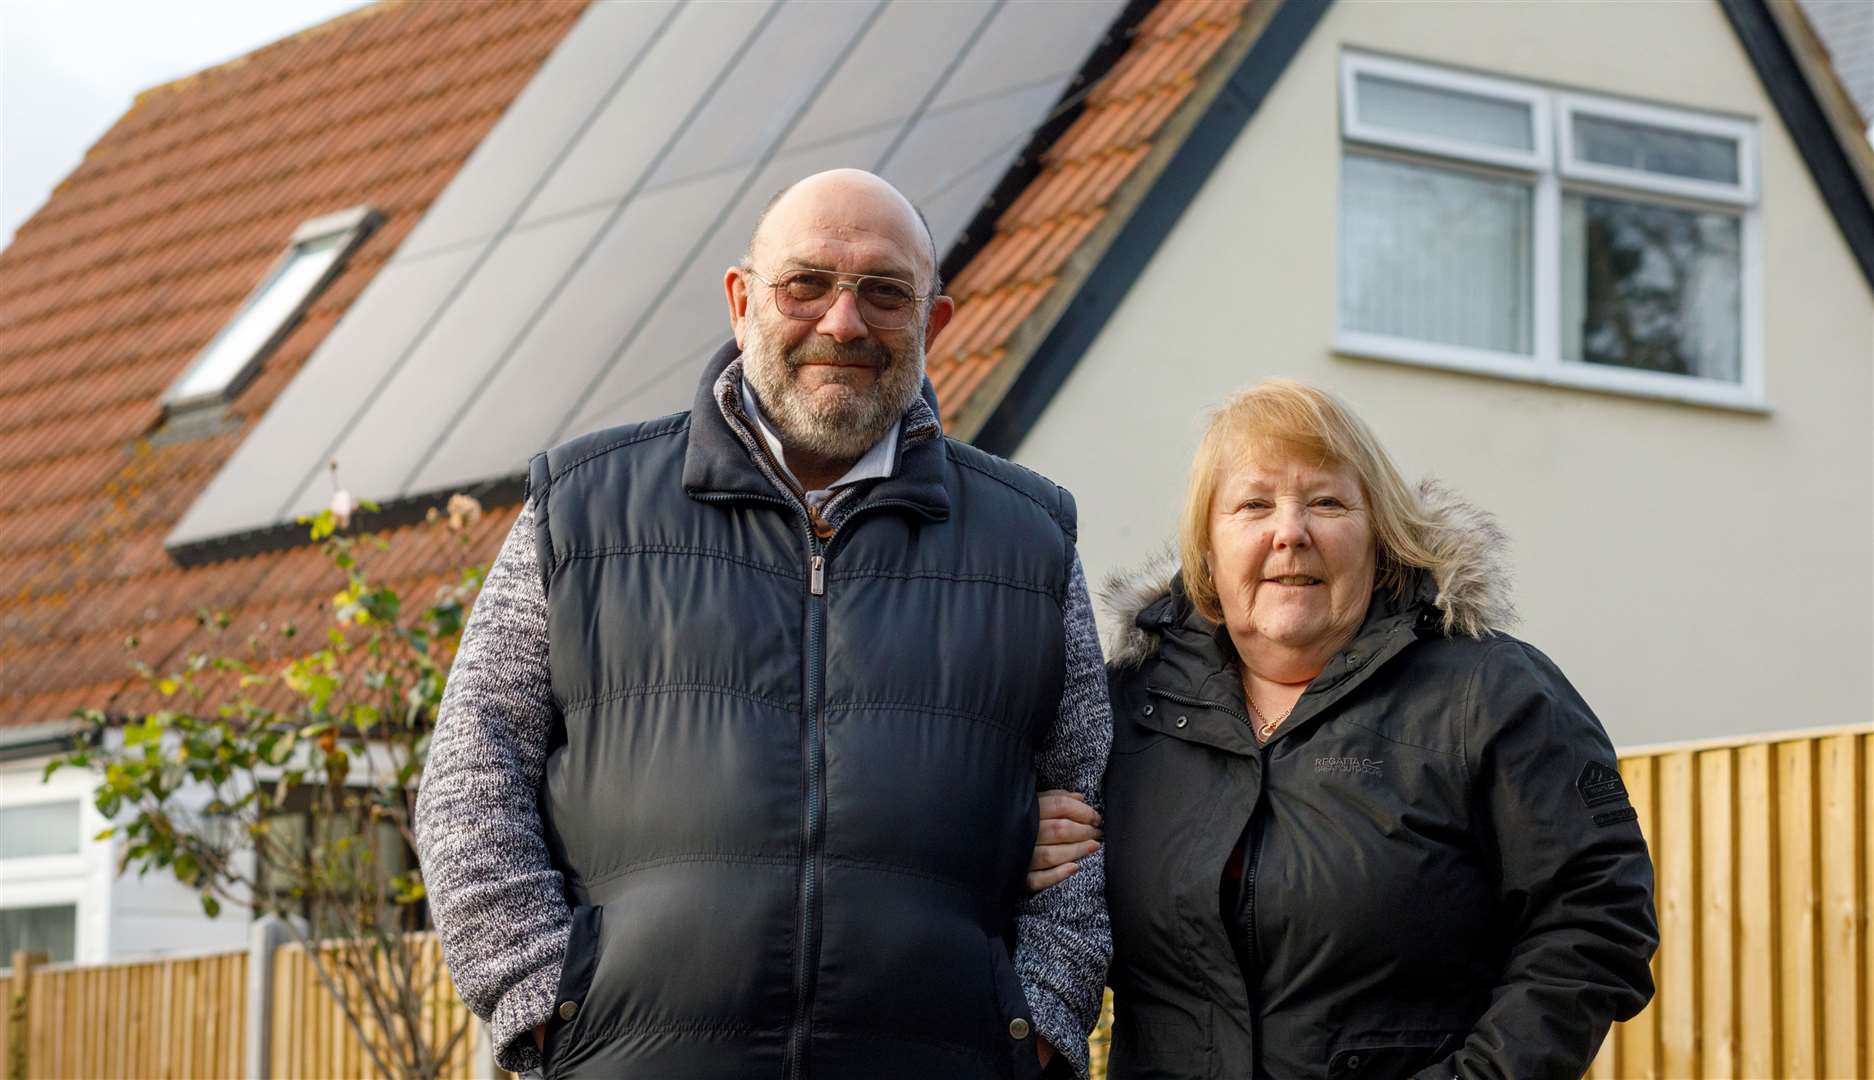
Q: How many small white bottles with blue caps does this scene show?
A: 0